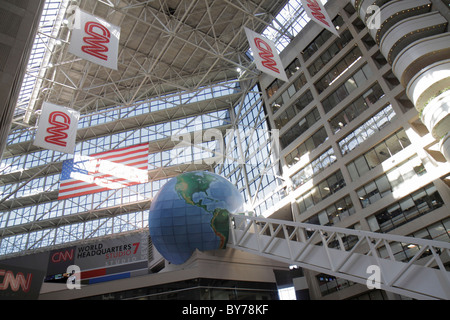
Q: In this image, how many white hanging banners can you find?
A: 4